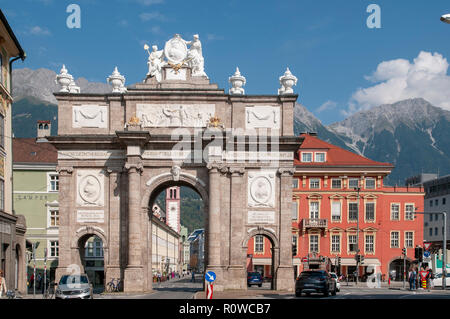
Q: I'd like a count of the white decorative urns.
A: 4